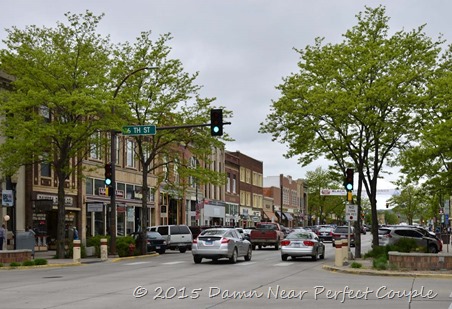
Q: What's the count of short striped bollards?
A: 4